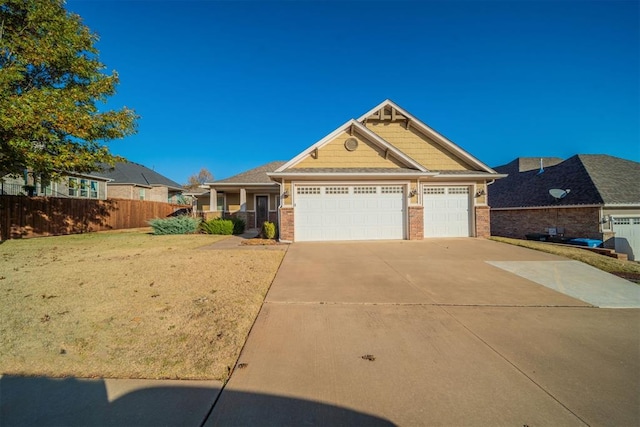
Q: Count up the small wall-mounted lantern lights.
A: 3